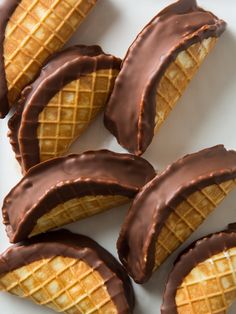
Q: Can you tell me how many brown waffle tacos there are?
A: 7